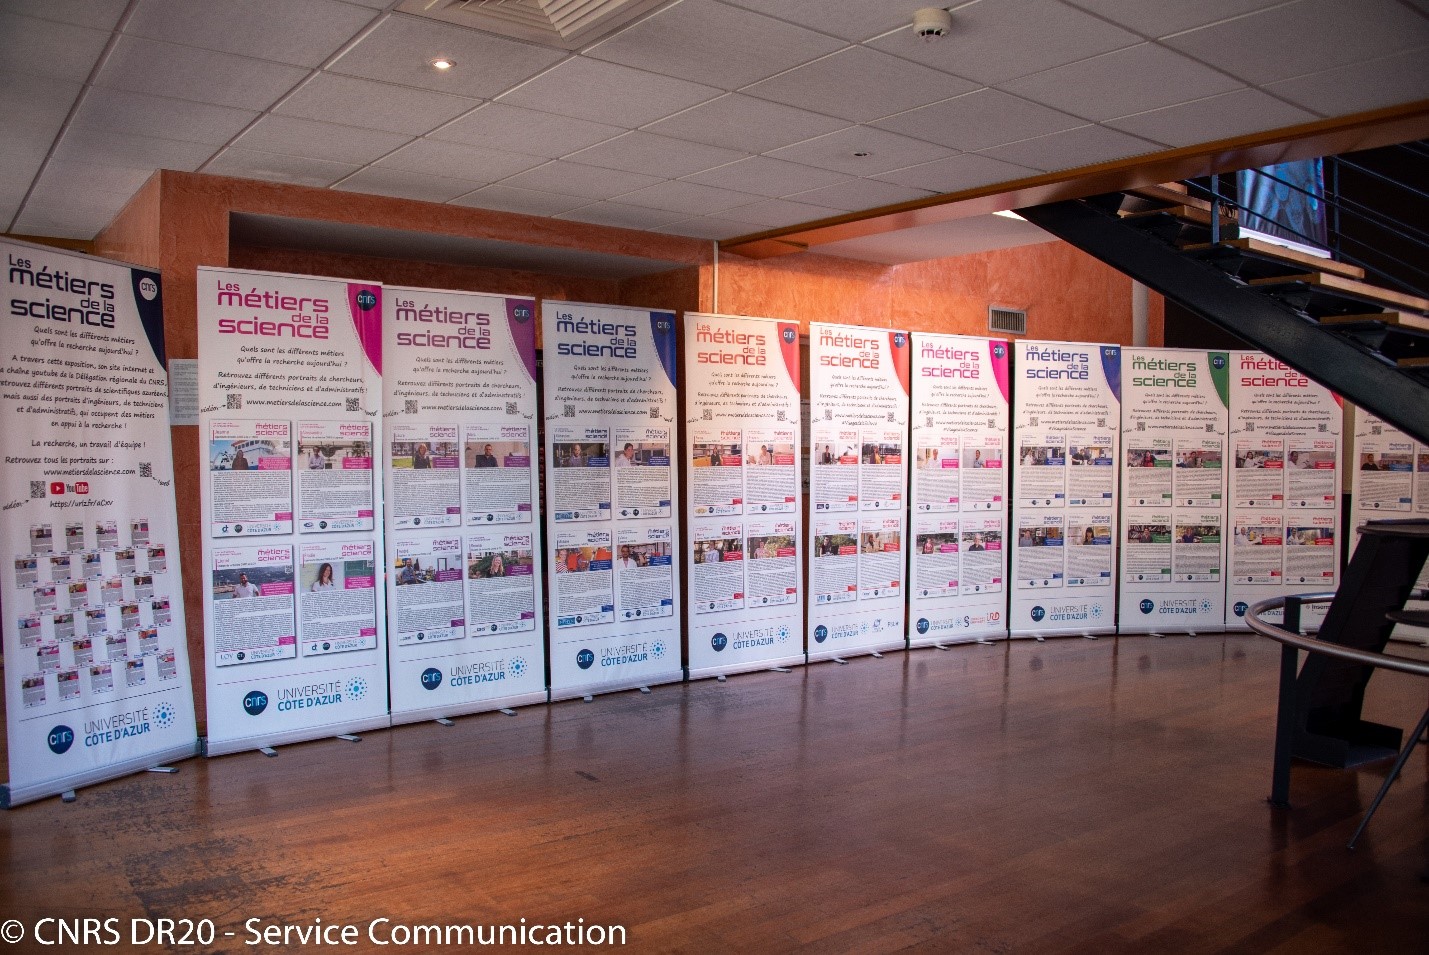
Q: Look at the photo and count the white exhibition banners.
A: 11